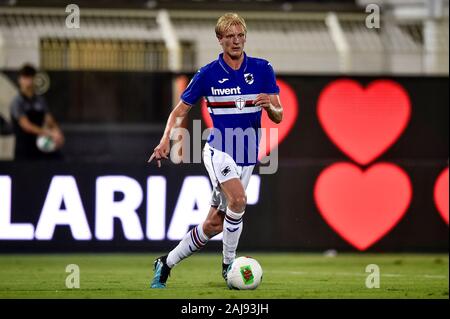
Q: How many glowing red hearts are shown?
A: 4